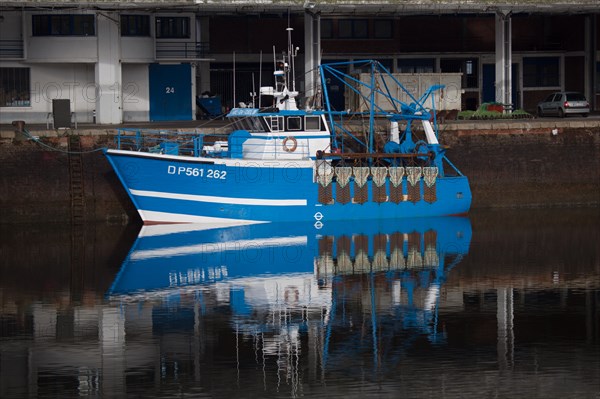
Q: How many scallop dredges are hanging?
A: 7